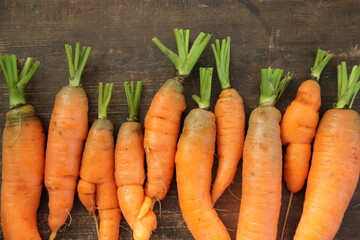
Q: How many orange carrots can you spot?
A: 10